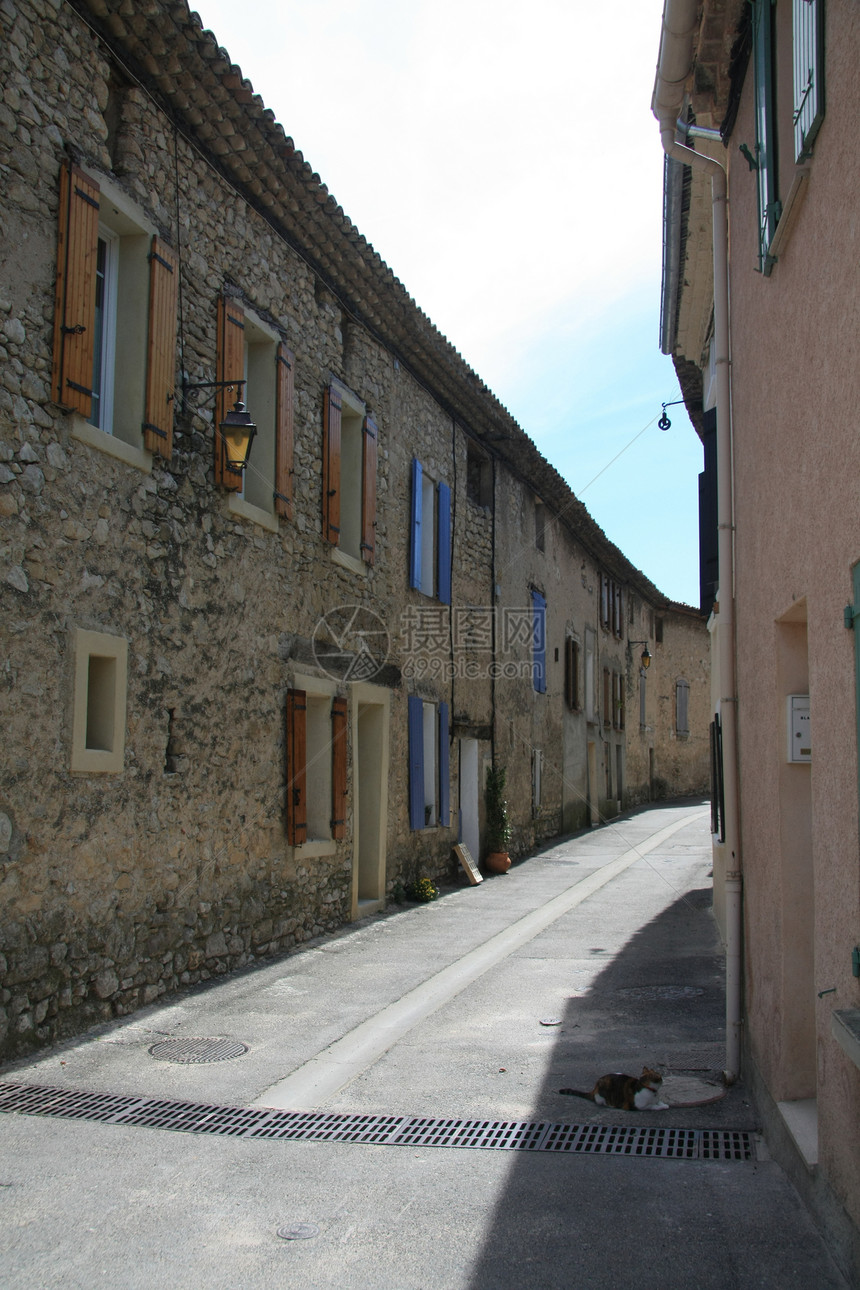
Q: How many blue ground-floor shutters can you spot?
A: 2